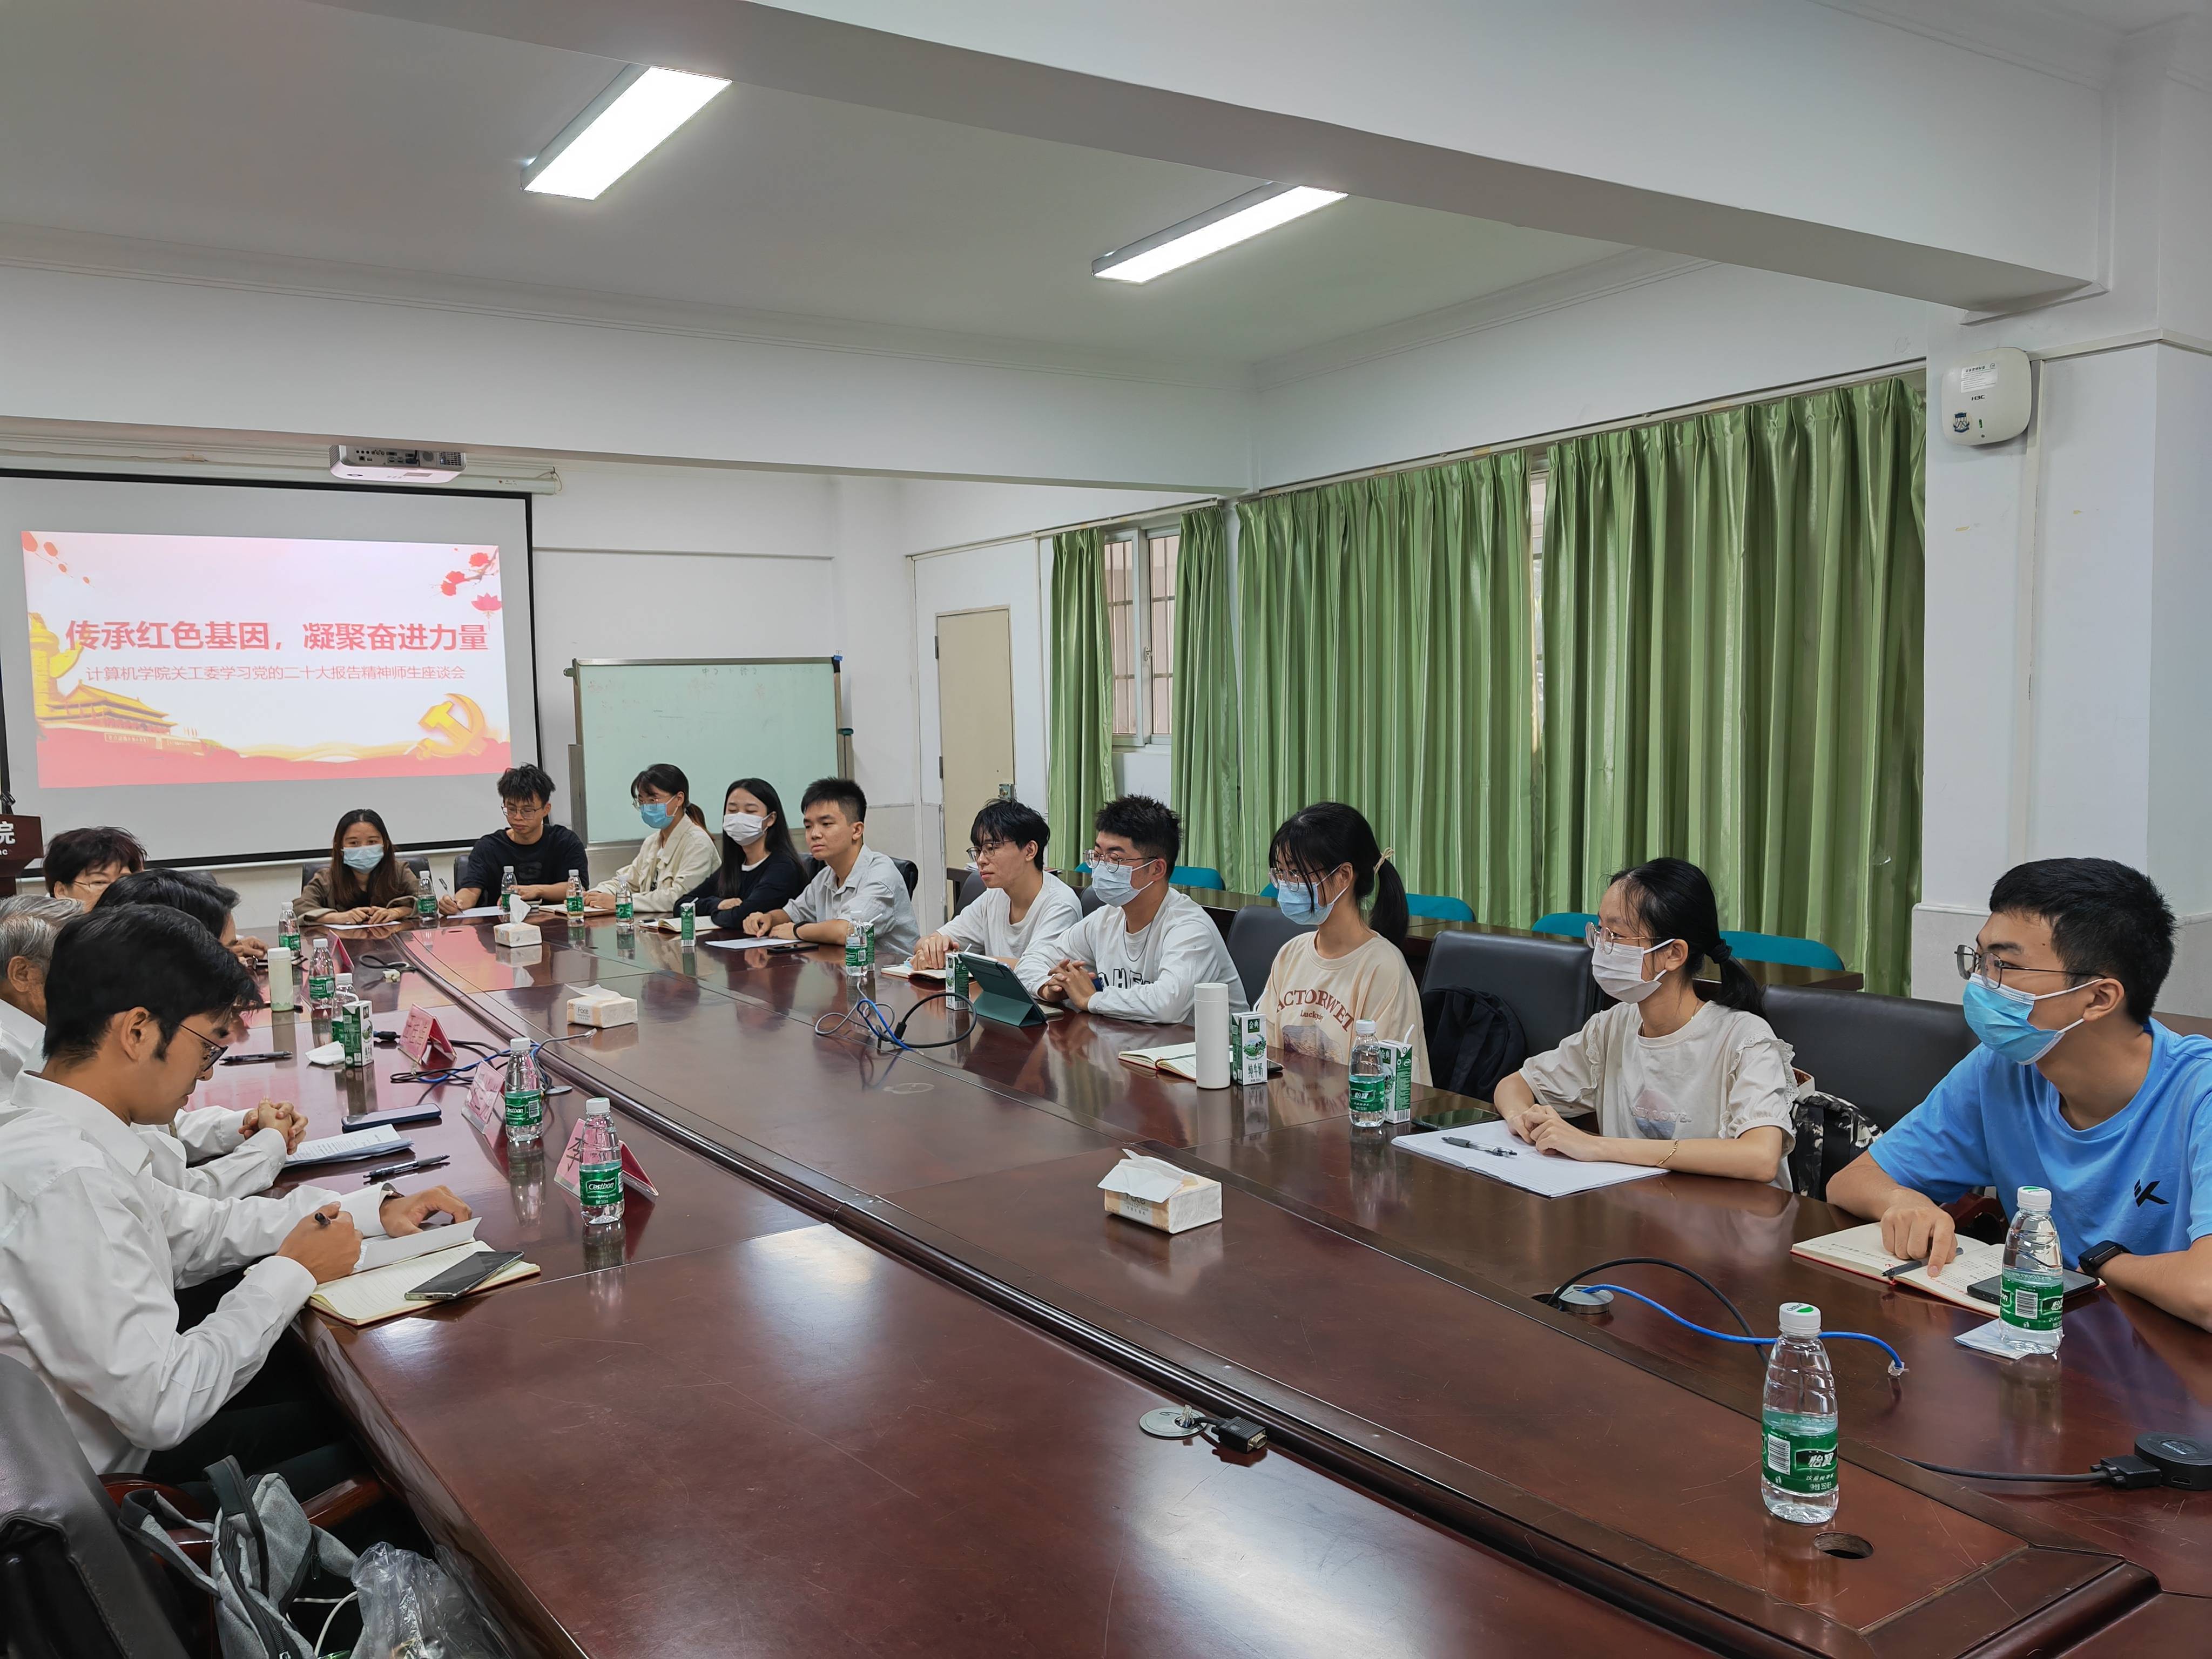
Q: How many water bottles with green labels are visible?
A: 13